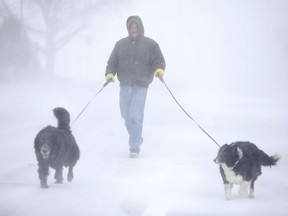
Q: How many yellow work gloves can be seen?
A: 2